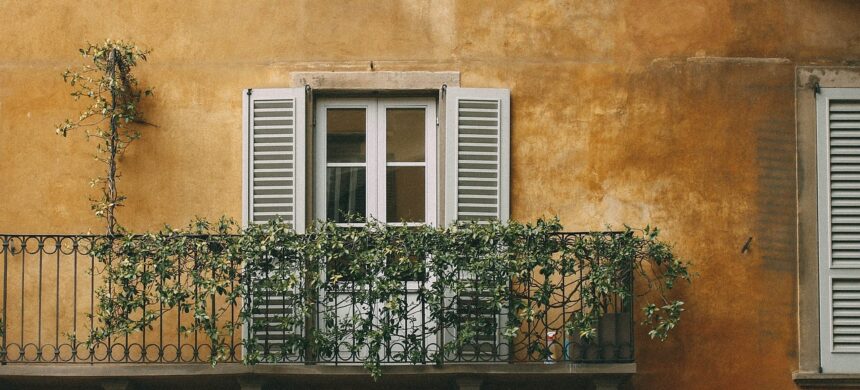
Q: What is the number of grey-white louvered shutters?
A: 3